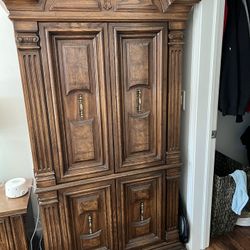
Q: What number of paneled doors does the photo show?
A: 4